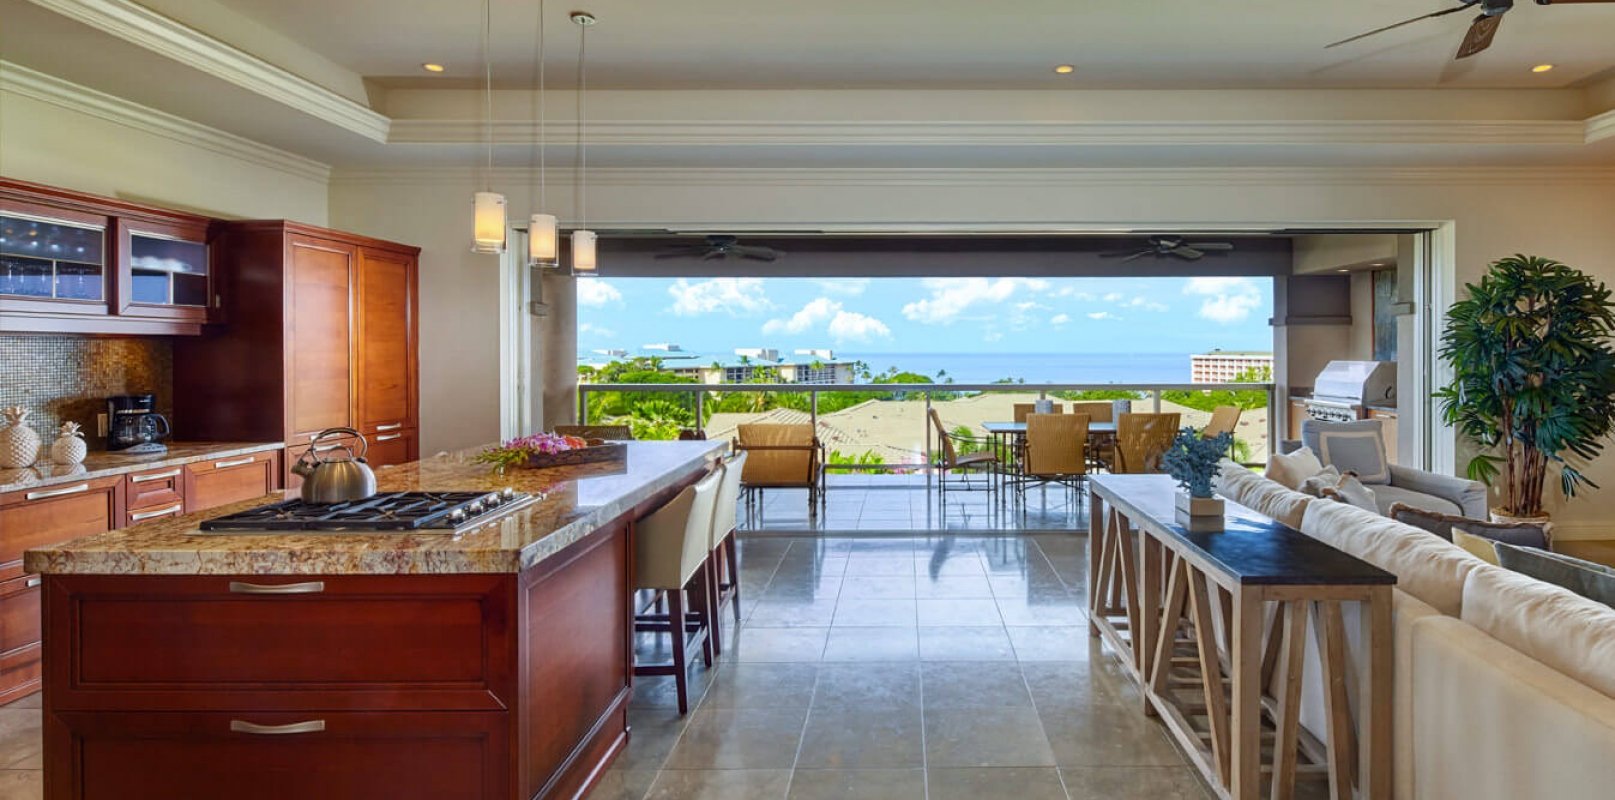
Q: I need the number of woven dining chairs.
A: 6